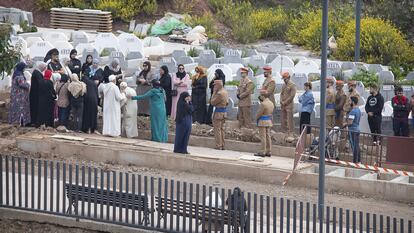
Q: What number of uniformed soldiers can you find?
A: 8